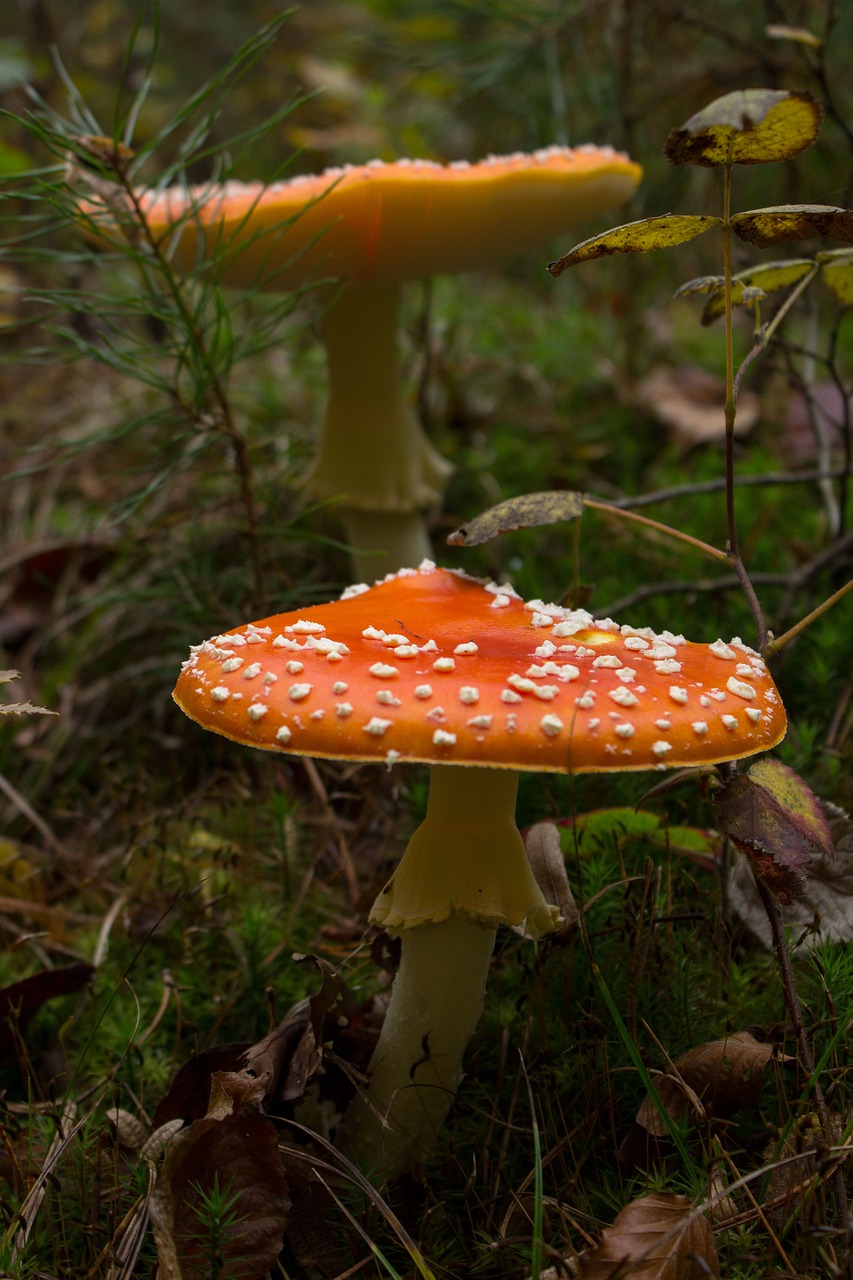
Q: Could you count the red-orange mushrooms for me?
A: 2